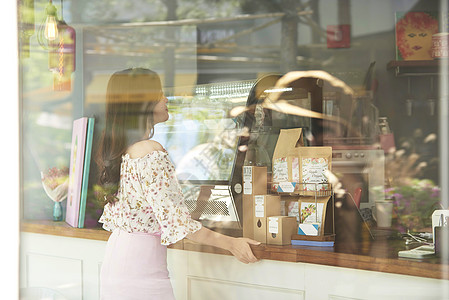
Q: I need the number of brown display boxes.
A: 3